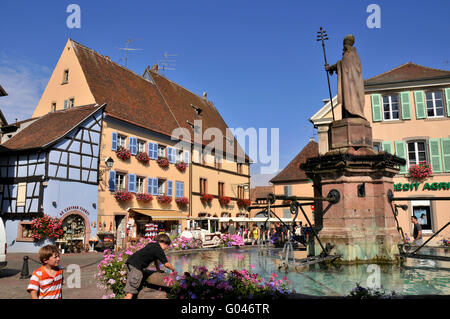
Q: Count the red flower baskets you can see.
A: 13